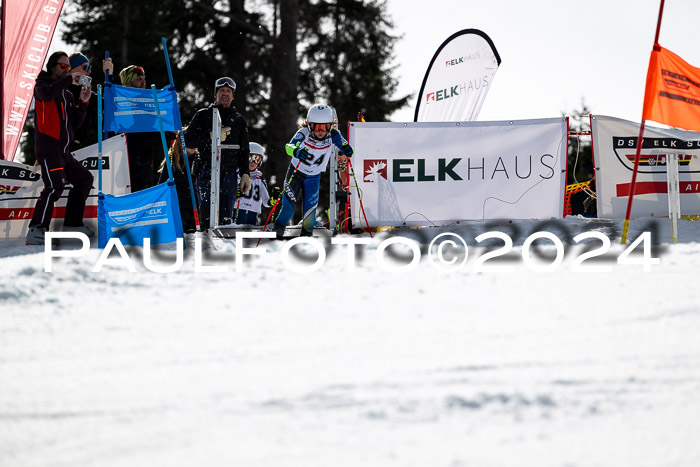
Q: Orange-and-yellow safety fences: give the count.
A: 1